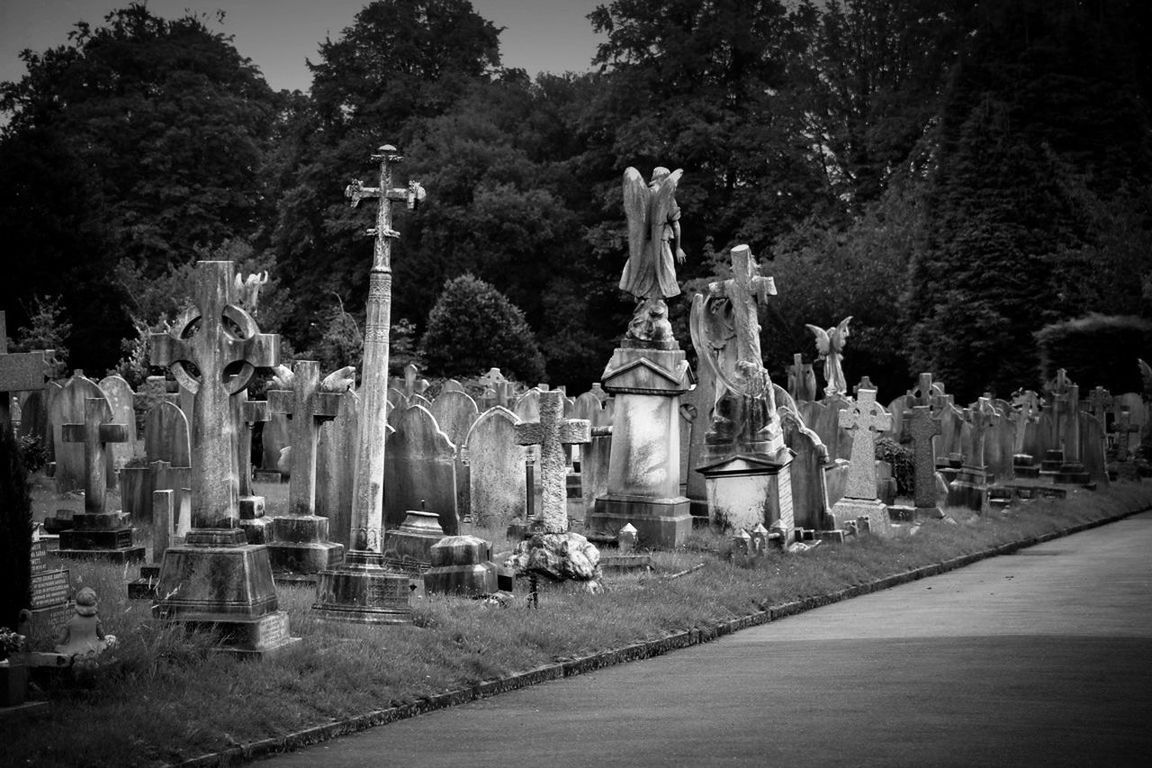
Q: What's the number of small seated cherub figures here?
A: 1